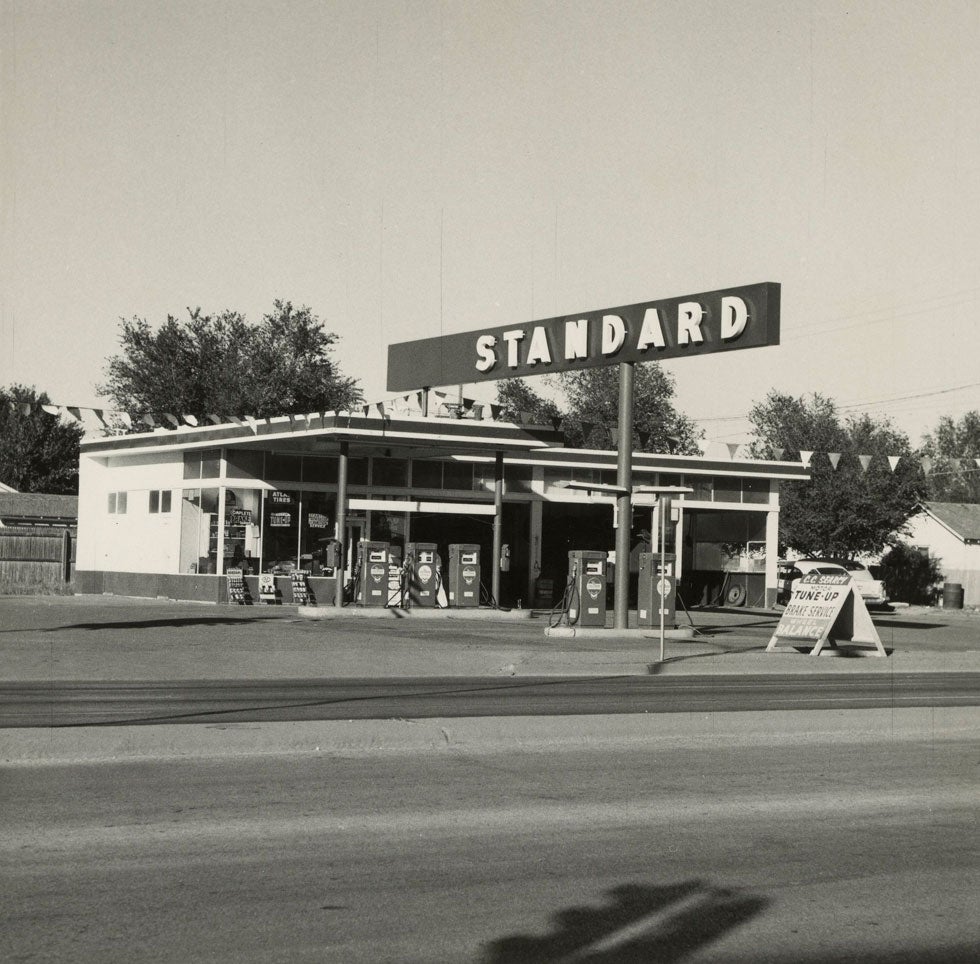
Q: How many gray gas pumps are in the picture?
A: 5